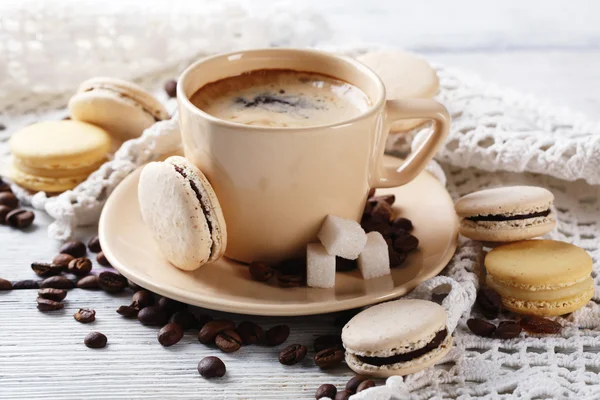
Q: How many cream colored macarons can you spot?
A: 5